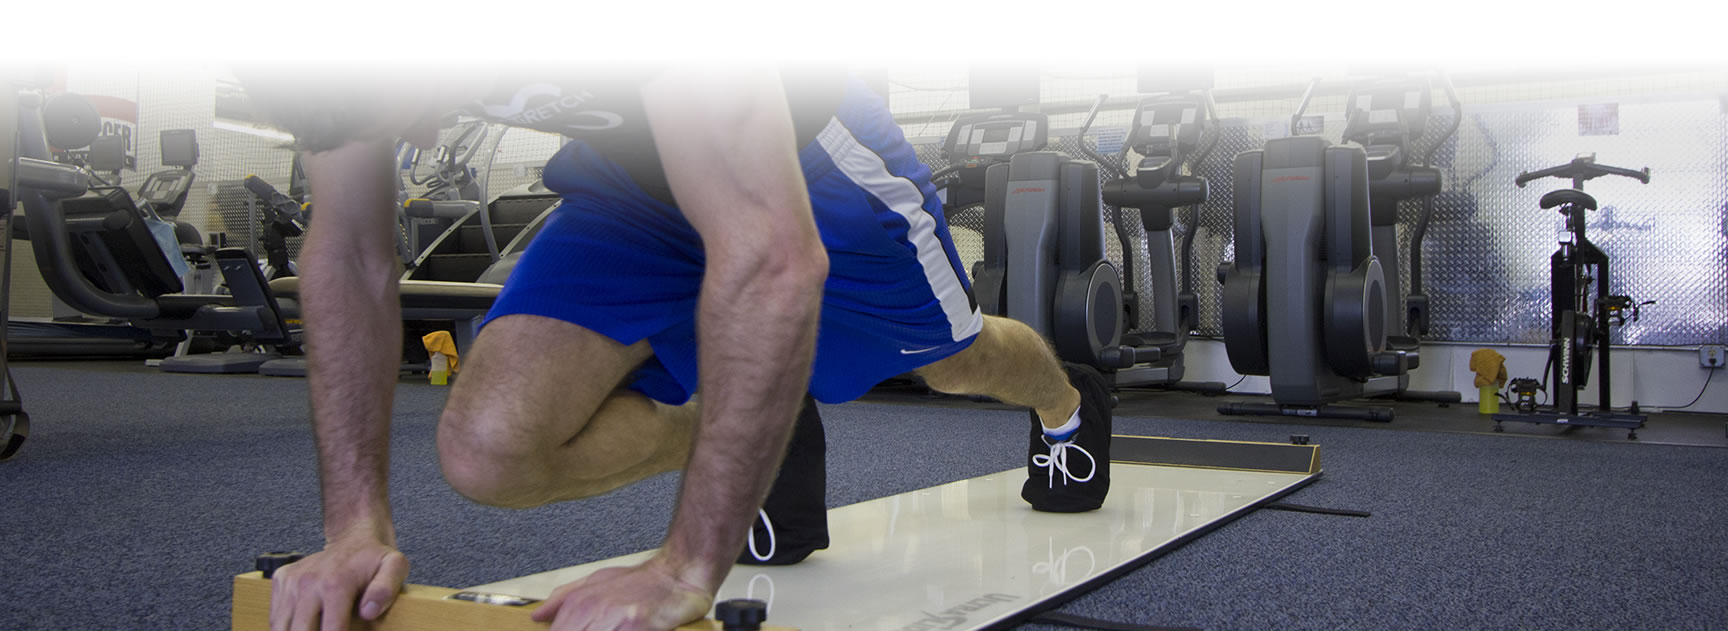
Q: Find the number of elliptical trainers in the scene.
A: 2